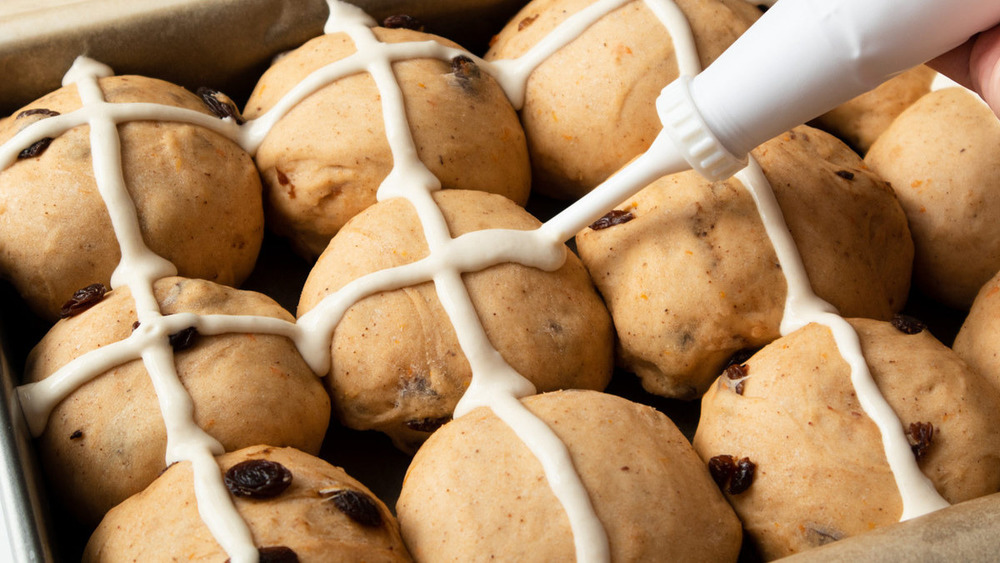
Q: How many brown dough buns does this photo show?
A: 12